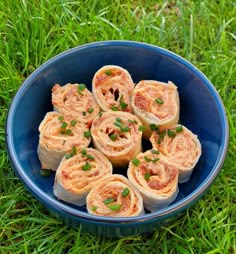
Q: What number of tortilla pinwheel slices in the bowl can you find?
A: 9